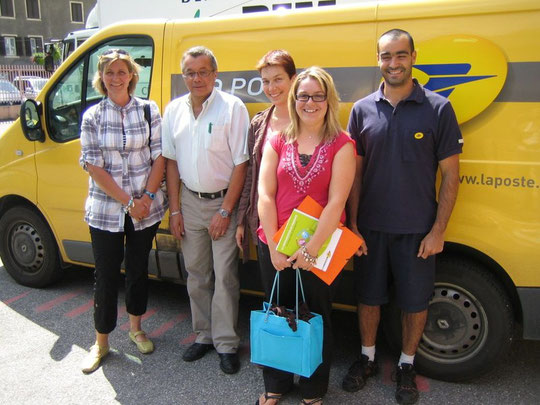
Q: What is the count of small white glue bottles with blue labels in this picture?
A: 0